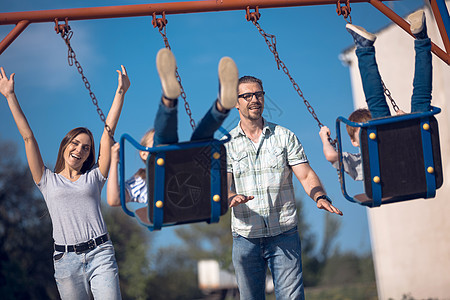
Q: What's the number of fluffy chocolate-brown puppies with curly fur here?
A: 0